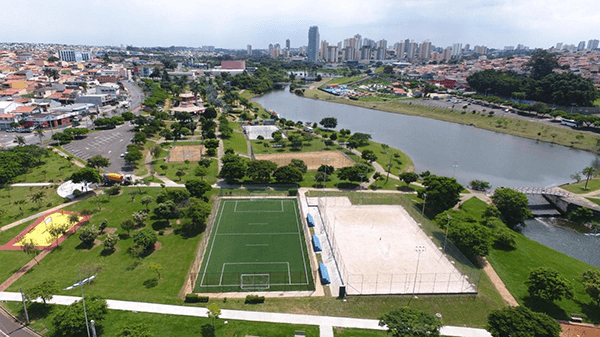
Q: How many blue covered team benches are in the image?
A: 3